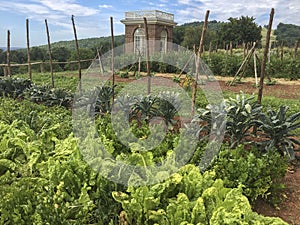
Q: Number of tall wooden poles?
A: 8